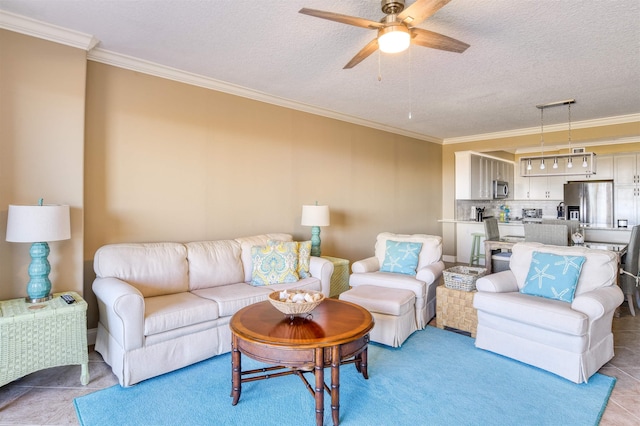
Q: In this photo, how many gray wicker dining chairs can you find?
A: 4